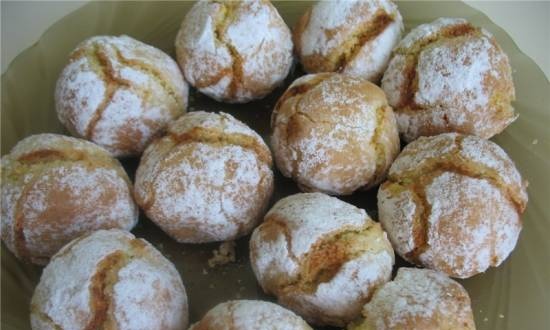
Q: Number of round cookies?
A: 12